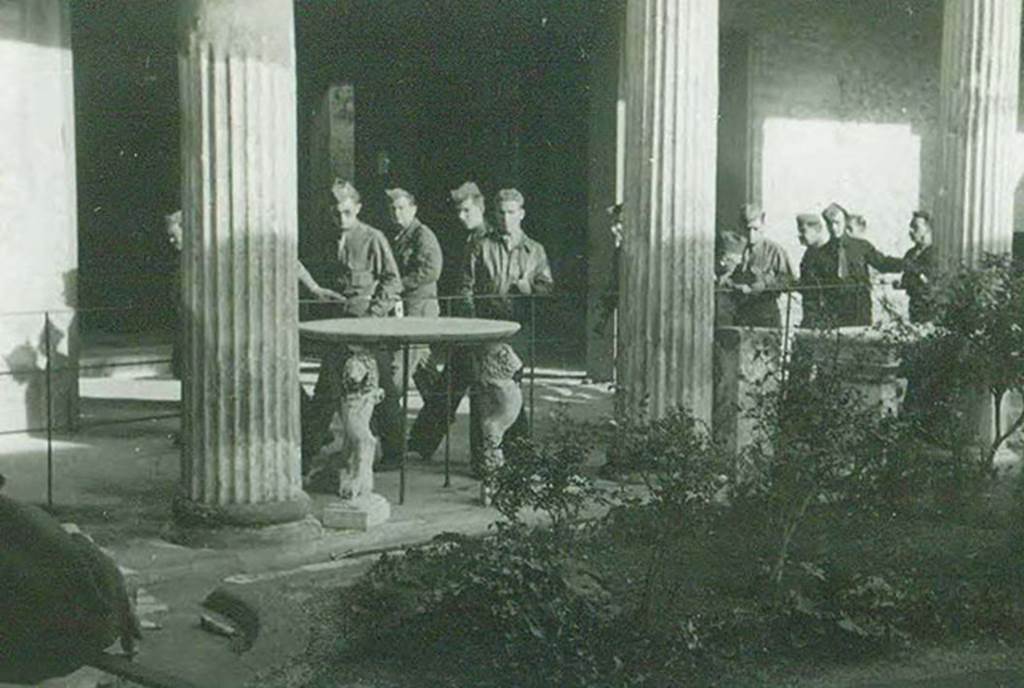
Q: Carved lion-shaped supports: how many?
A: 2